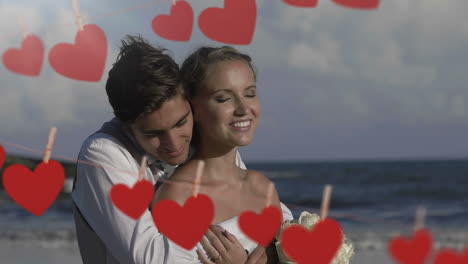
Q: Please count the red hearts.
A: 14